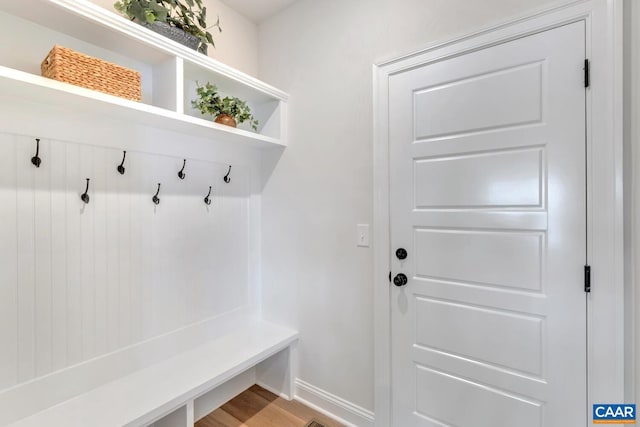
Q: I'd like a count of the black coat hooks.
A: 7